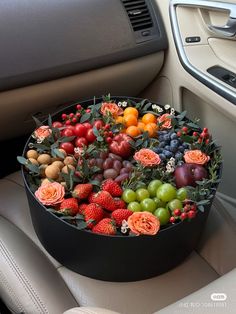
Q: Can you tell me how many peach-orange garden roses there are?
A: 7